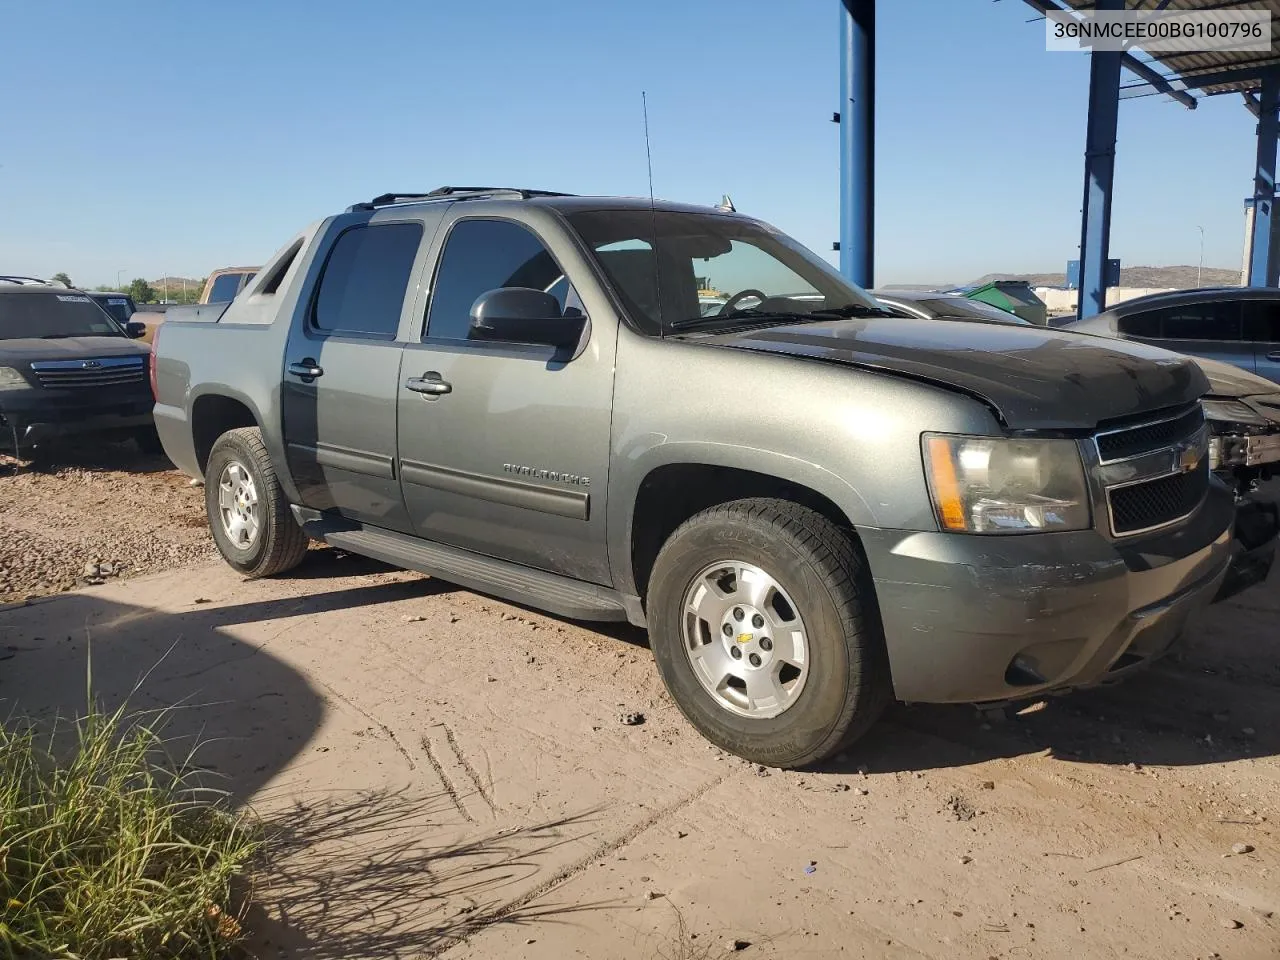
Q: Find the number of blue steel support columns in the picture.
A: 3